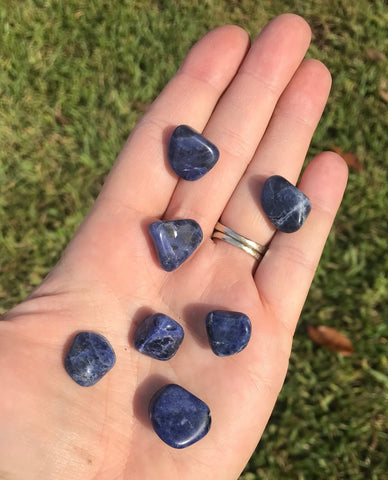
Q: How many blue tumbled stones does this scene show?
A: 7